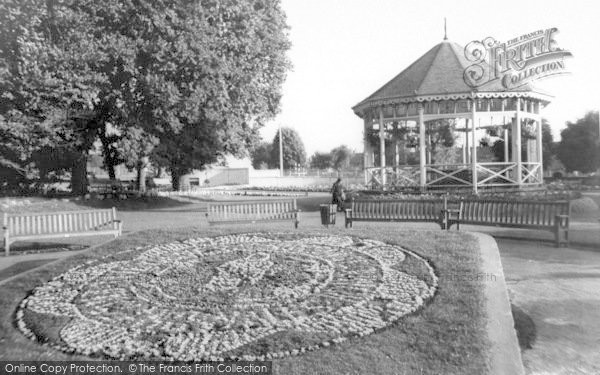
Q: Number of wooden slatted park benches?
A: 4